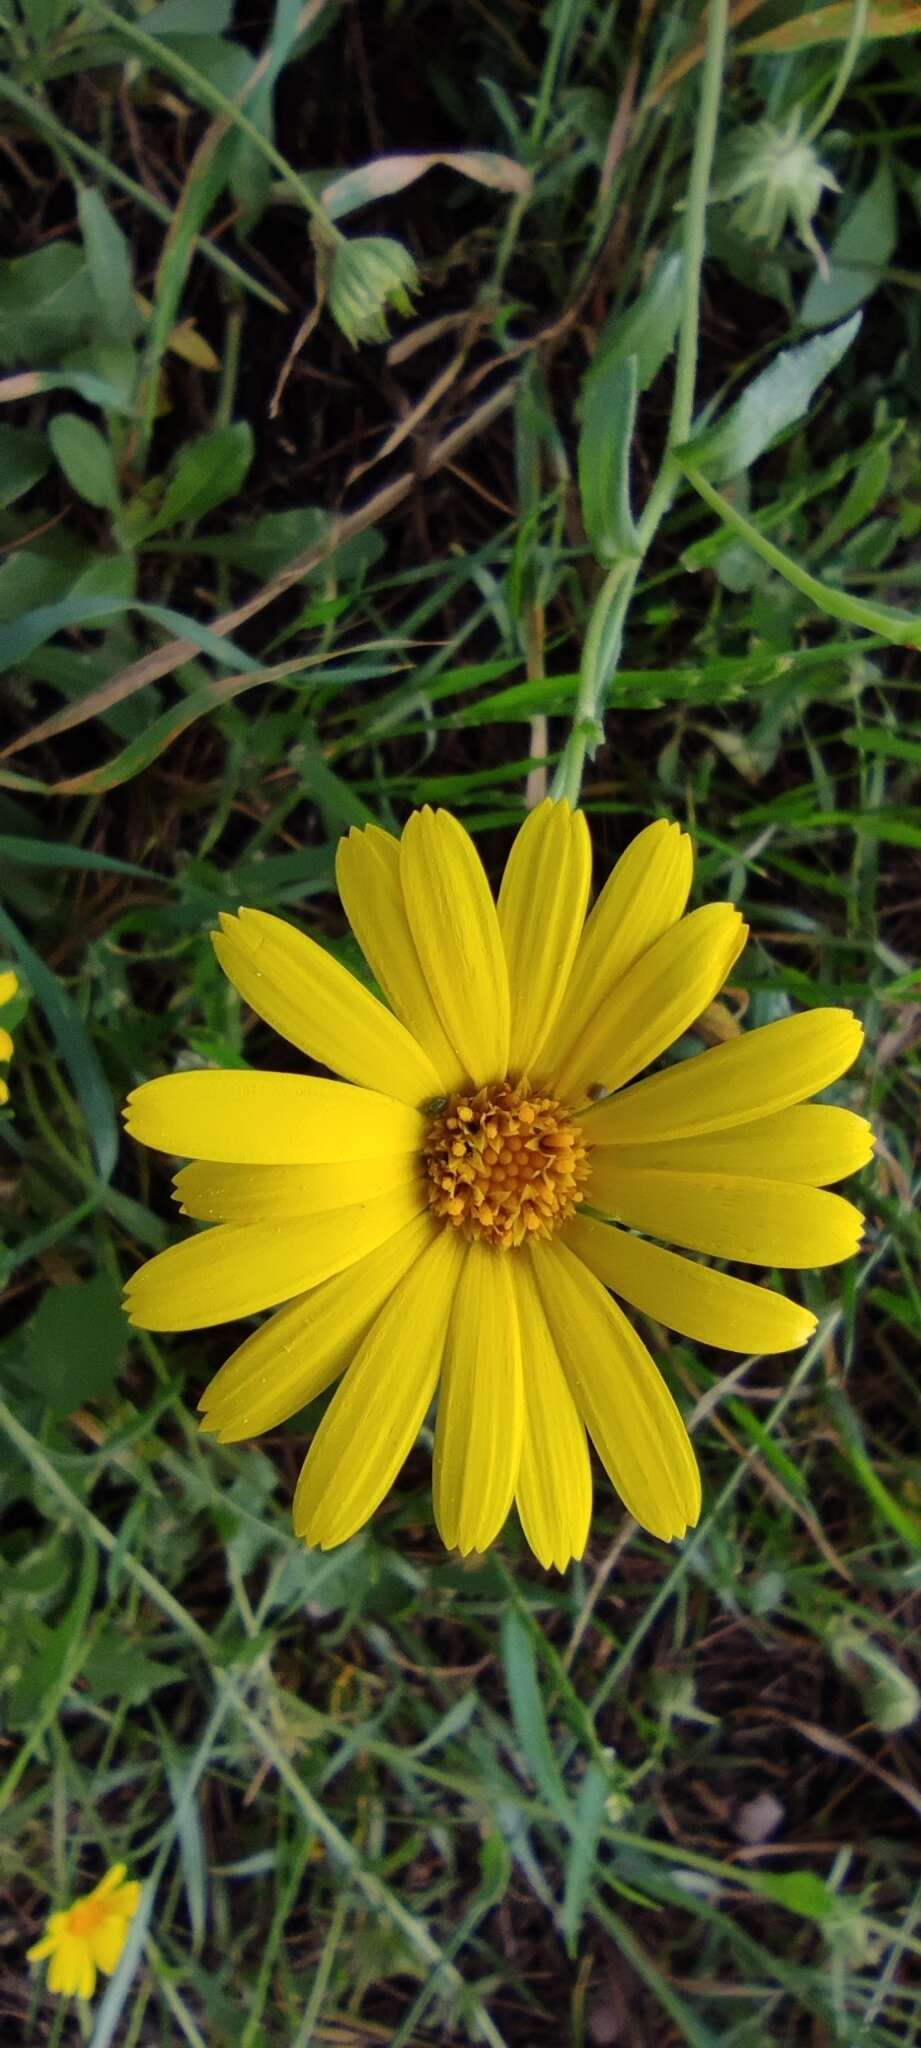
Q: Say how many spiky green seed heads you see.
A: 2